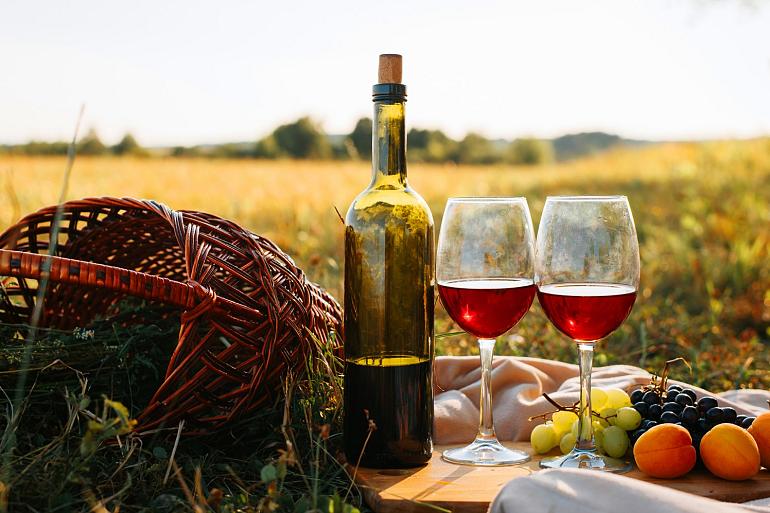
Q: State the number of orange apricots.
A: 3